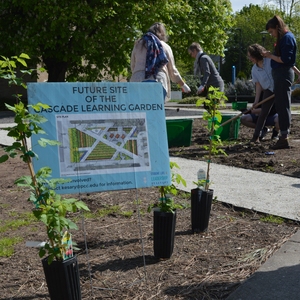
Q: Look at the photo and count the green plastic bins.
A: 3